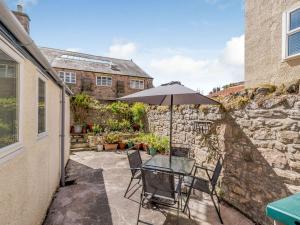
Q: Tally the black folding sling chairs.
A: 4